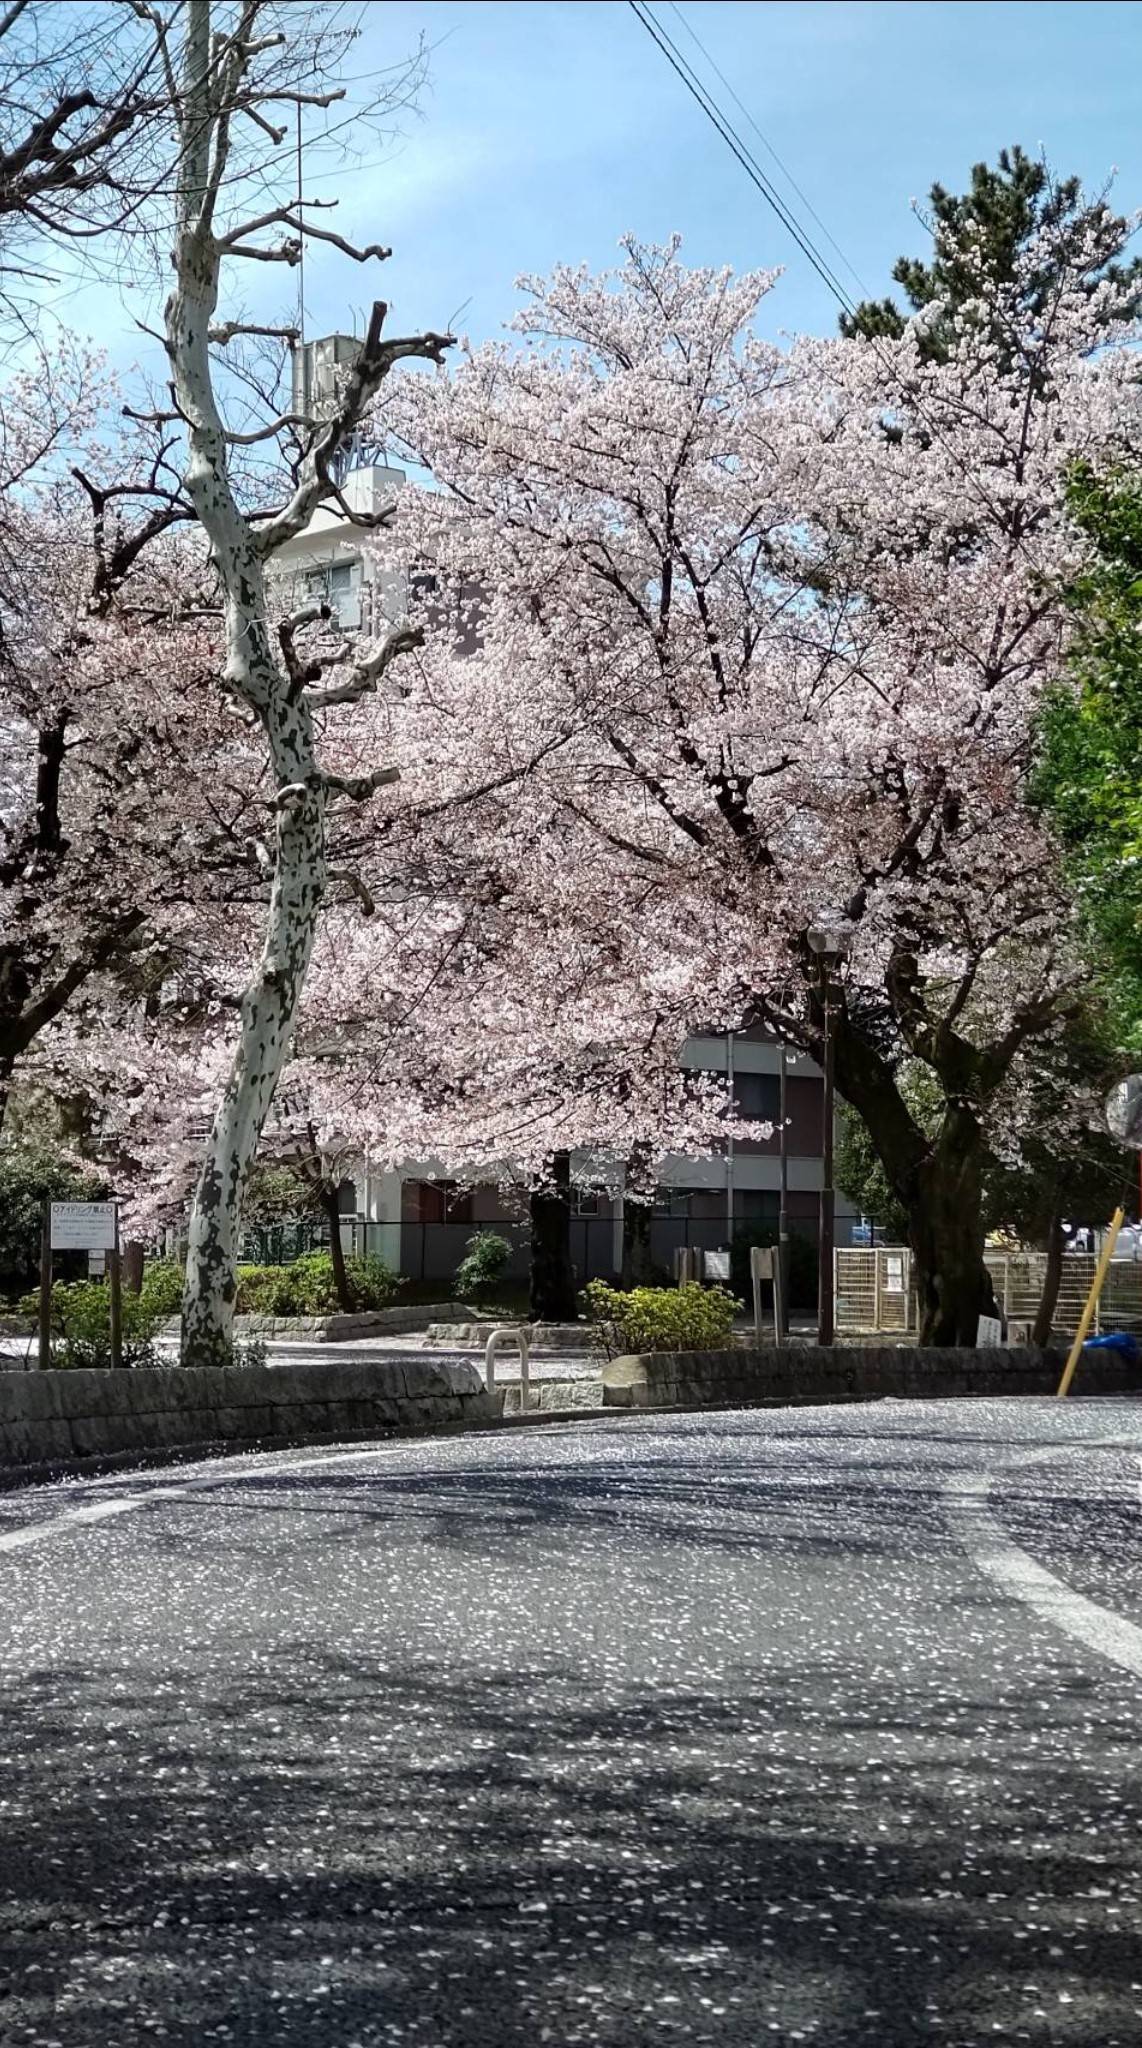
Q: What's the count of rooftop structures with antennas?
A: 1